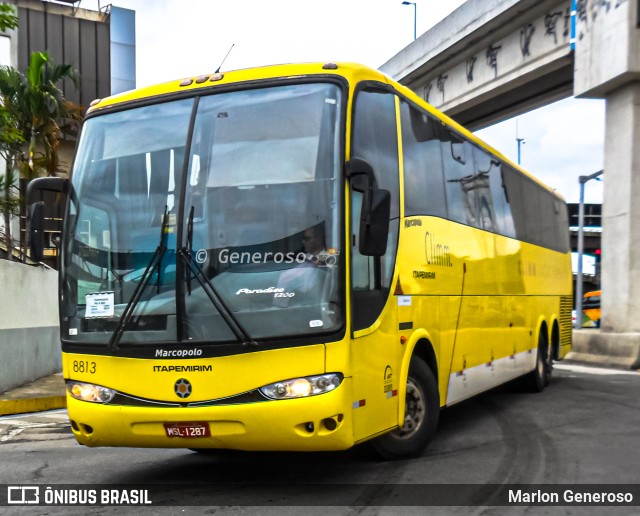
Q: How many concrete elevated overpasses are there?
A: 1